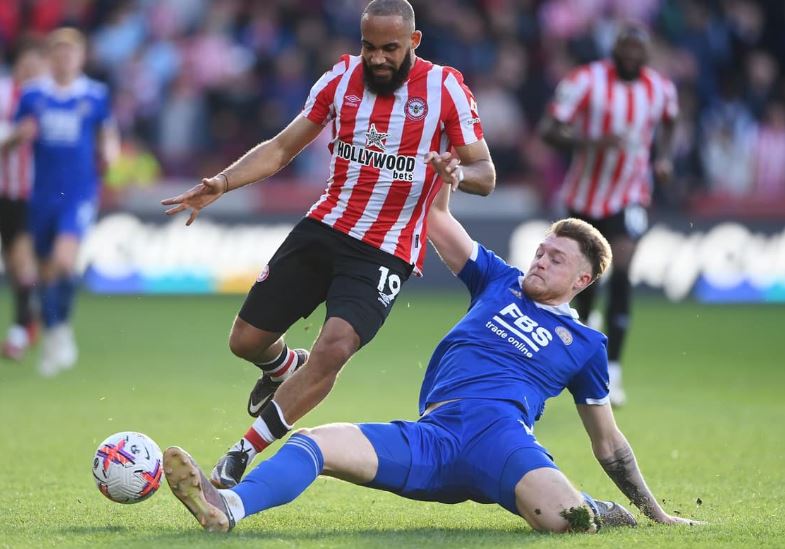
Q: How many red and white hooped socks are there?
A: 2